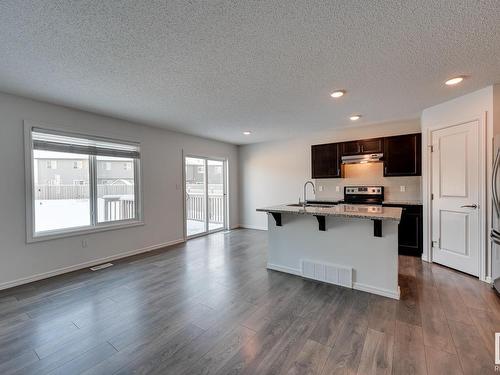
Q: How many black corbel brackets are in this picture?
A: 3